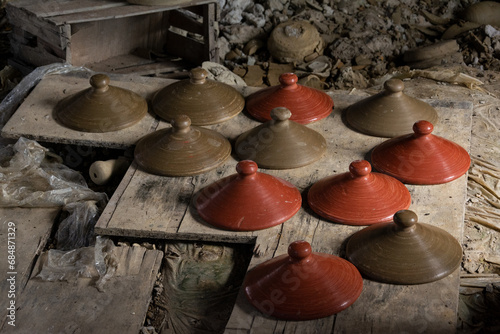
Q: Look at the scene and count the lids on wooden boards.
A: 11